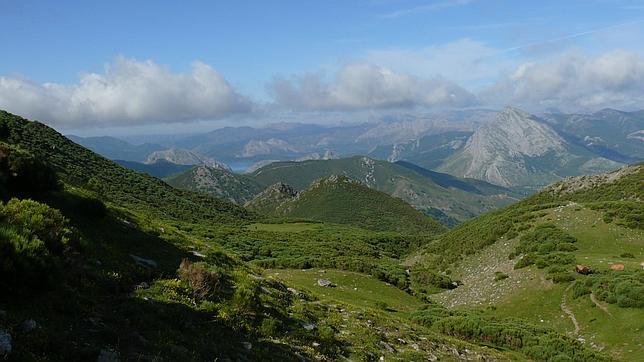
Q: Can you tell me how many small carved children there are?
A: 0